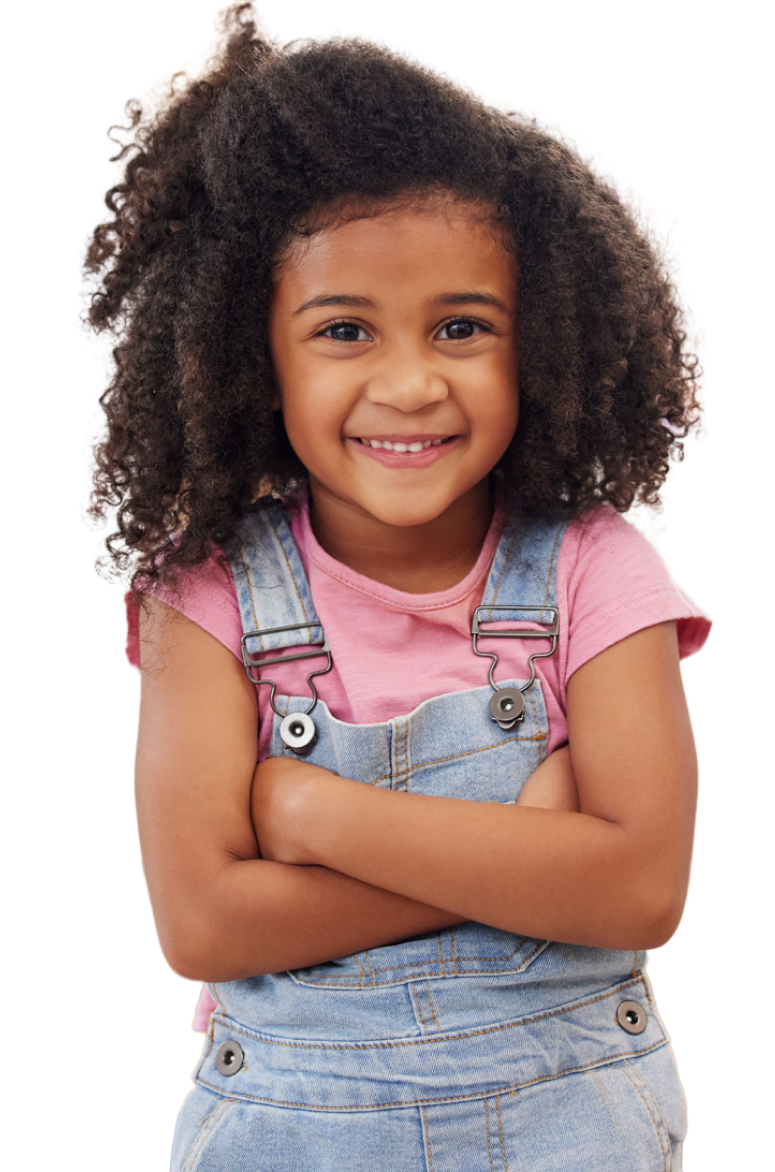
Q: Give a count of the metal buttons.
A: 4